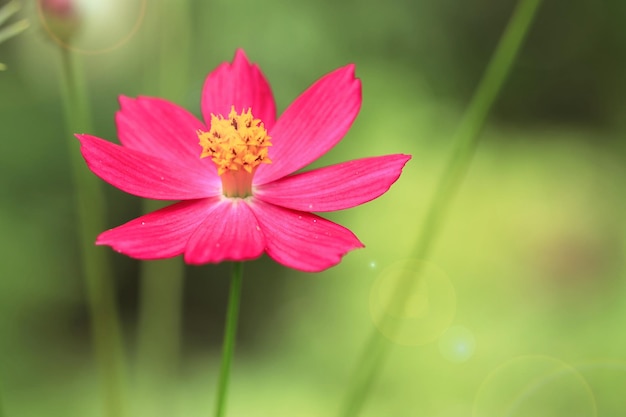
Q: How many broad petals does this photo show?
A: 8